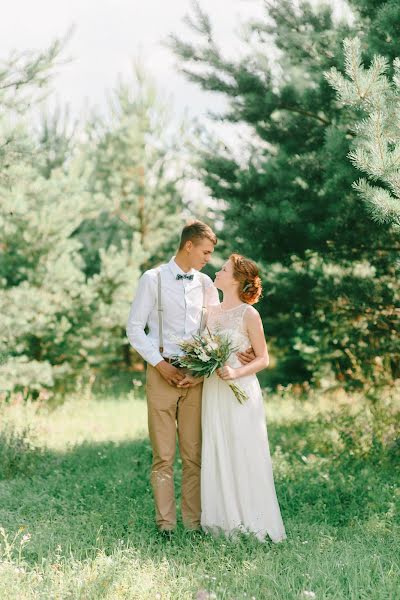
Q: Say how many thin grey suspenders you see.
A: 2